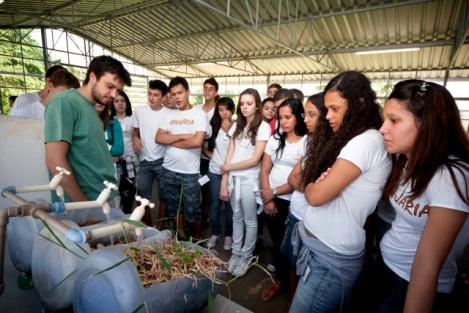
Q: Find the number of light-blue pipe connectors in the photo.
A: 3